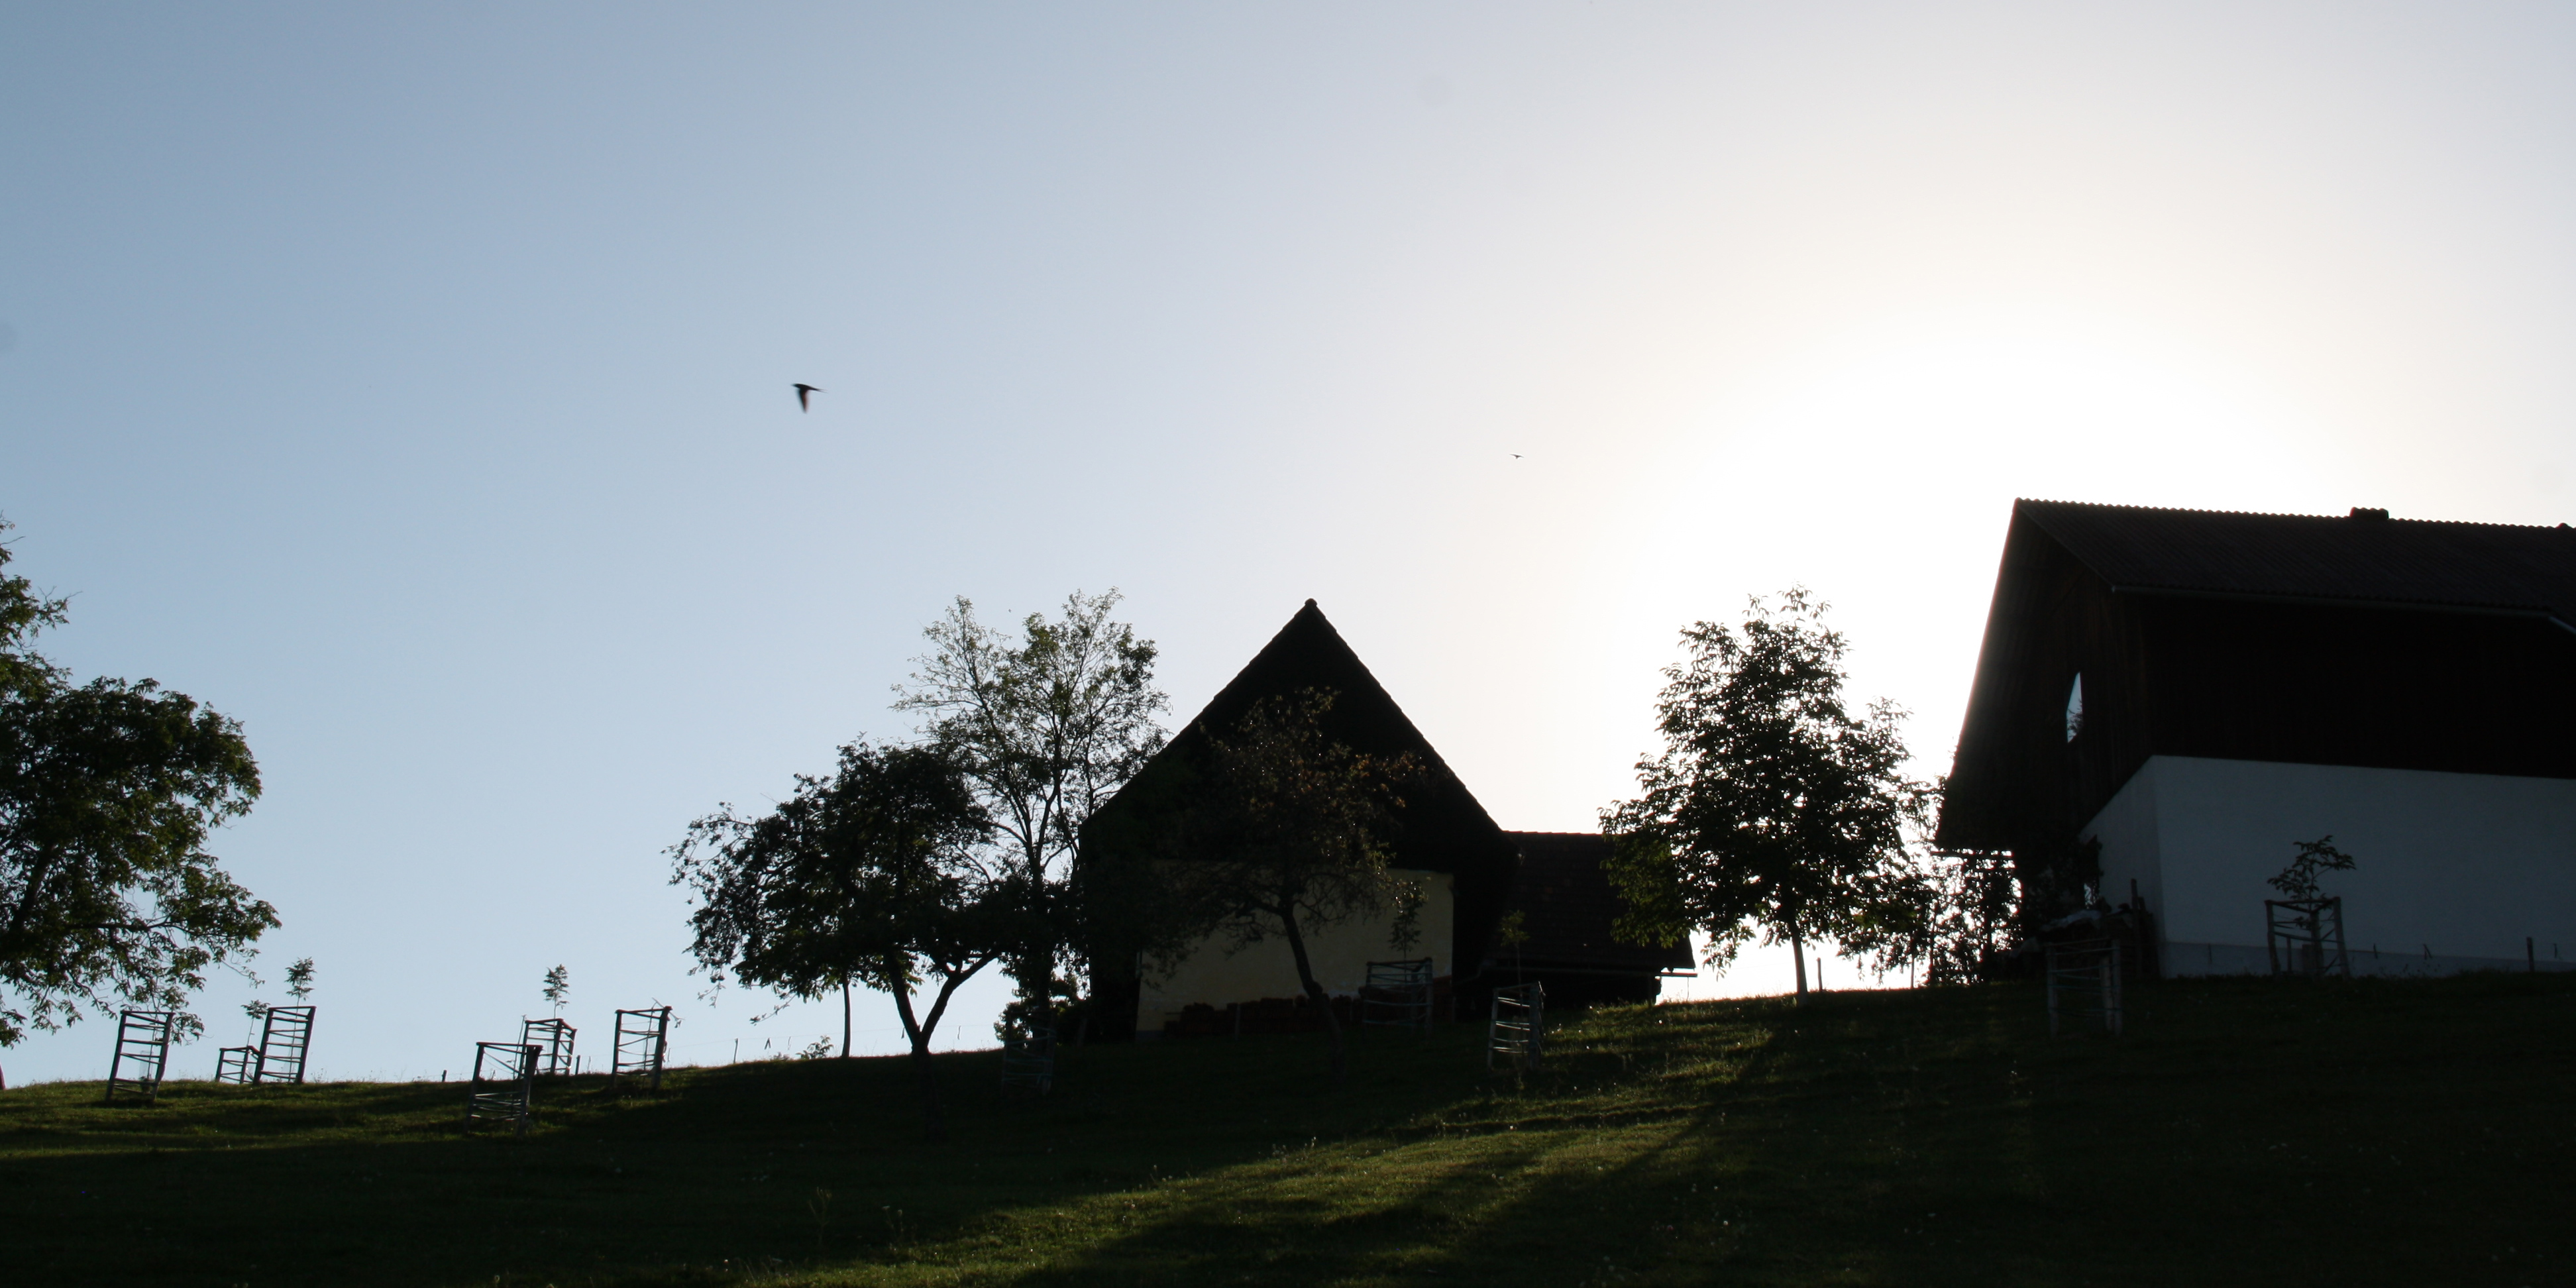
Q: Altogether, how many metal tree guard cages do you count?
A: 11